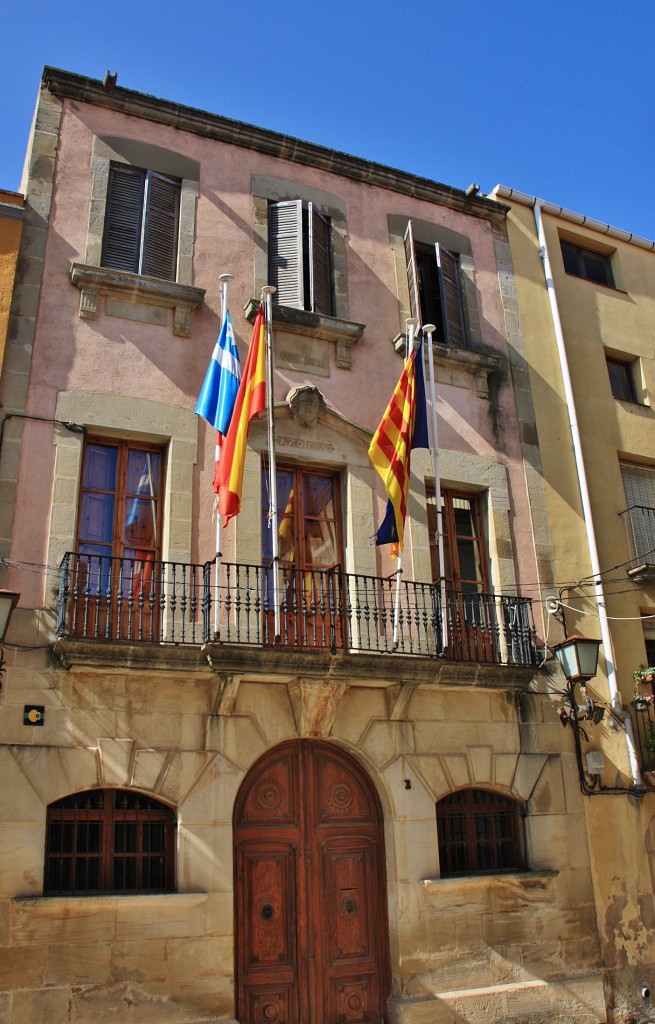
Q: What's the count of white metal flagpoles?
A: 4